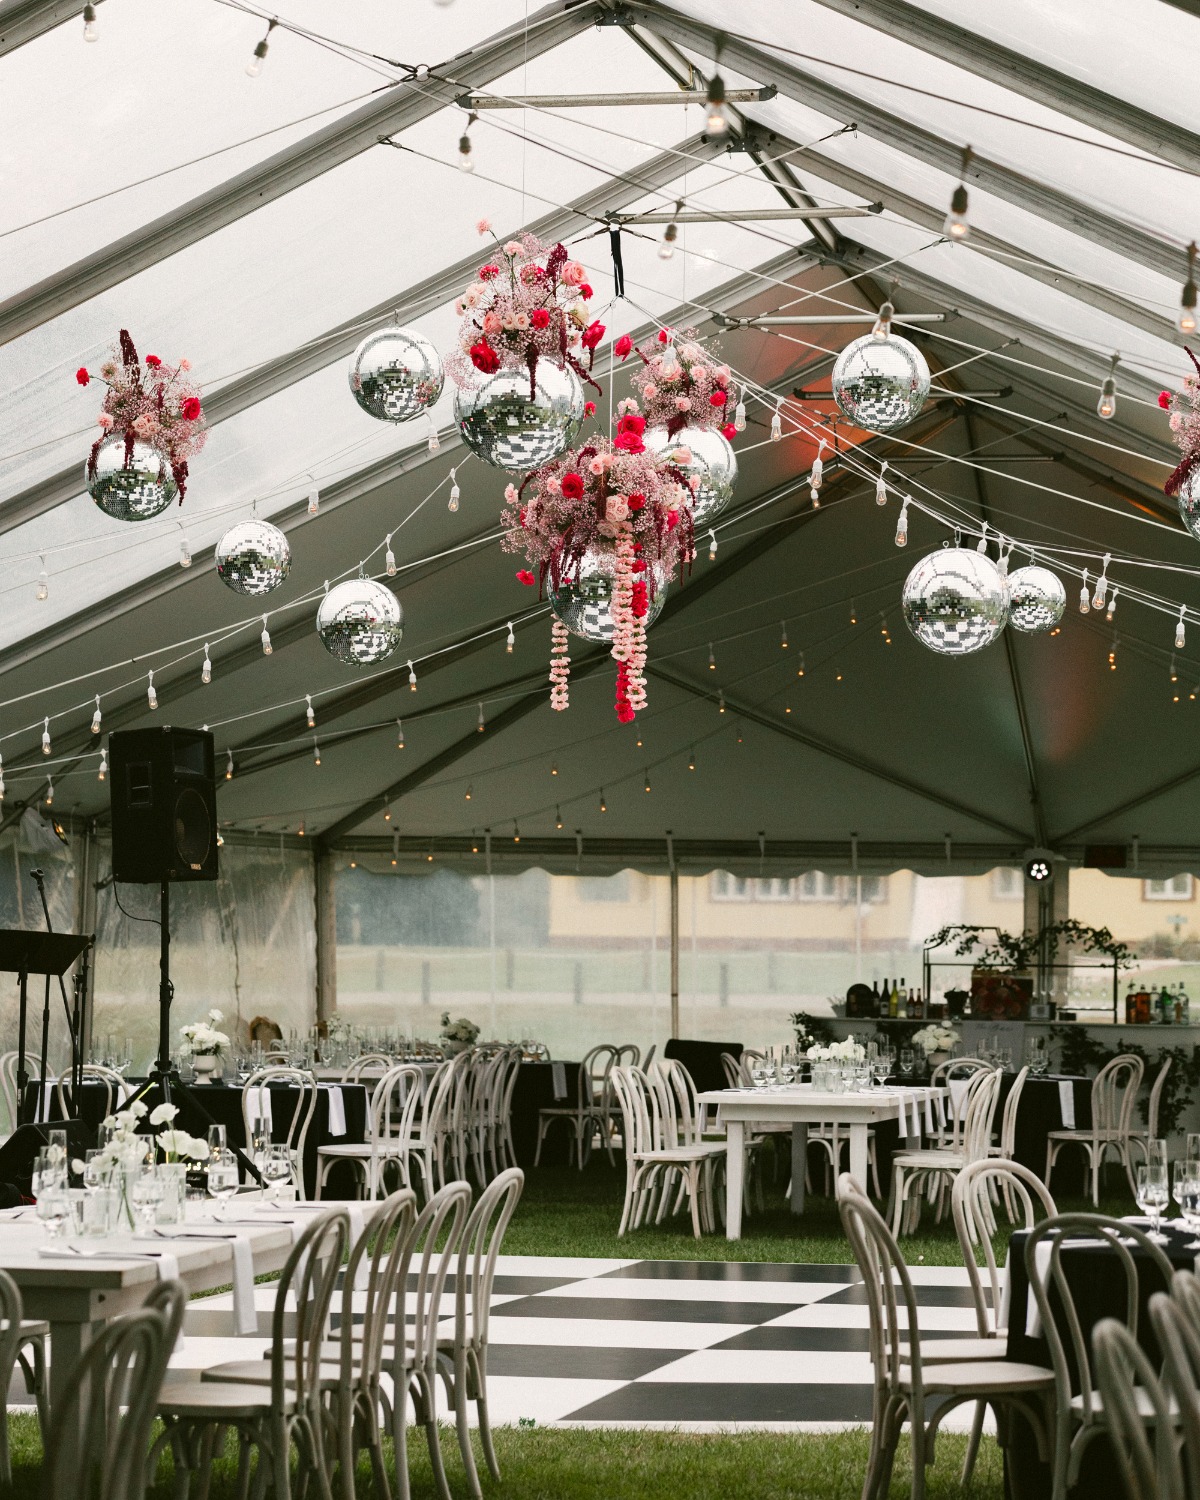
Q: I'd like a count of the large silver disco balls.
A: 11